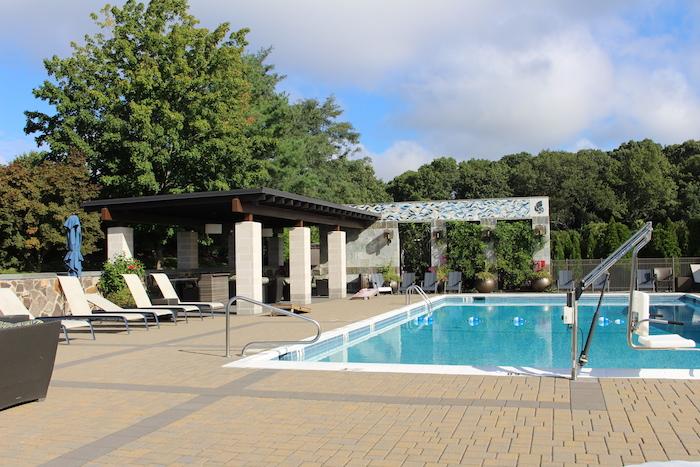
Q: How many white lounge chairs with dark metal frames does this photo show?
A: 5